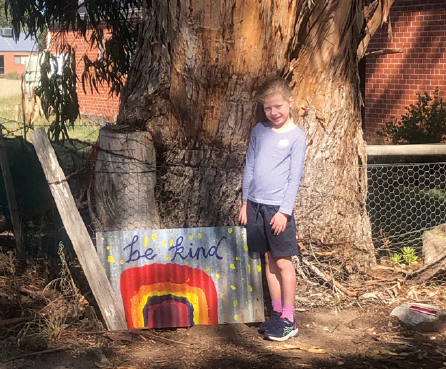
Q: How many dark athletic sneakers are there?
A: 2